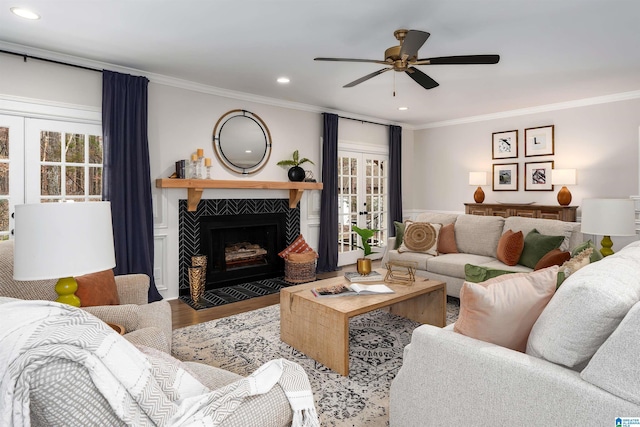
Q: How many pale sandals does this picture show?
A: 0